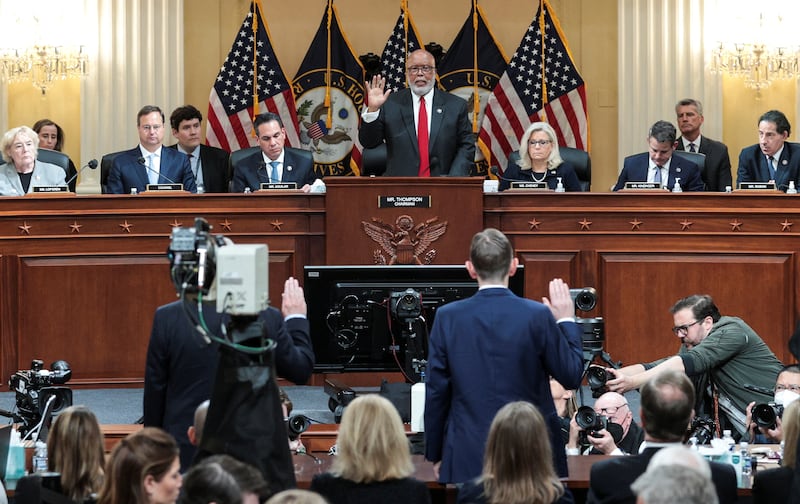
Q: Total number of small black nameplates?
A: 7